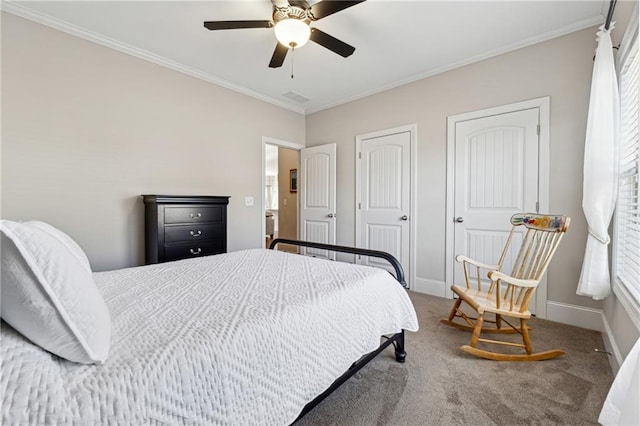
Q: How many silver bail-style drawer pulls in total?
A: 3